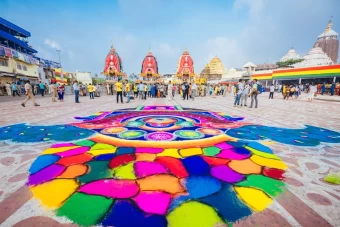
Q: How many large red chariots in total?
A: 3